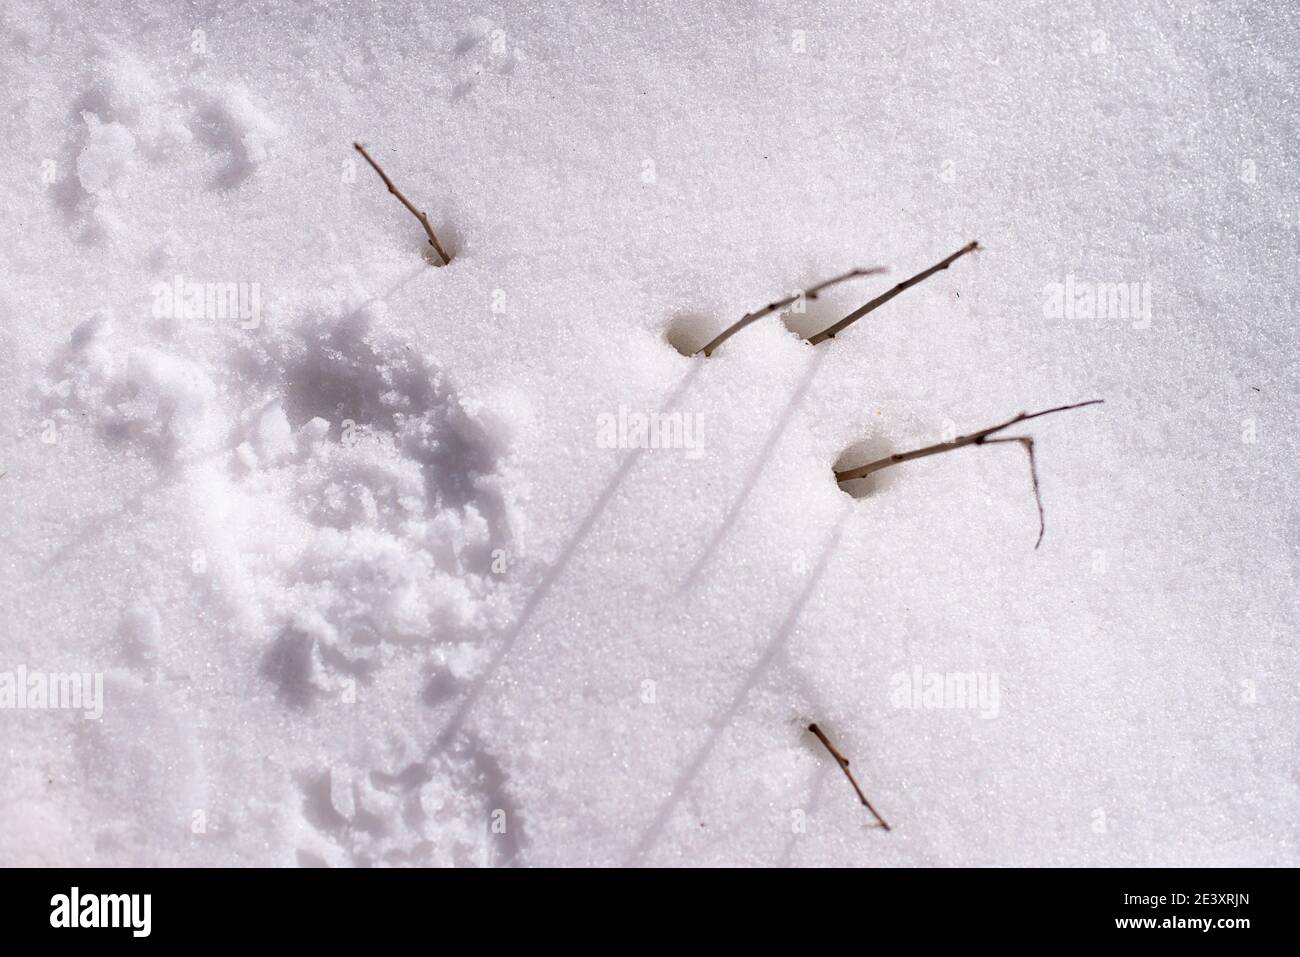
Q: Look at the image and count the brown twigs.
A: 5